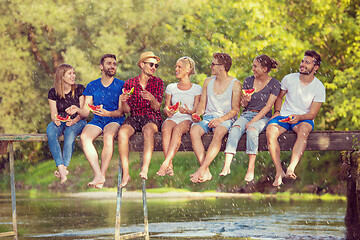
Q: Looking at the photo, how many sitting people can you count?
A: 7